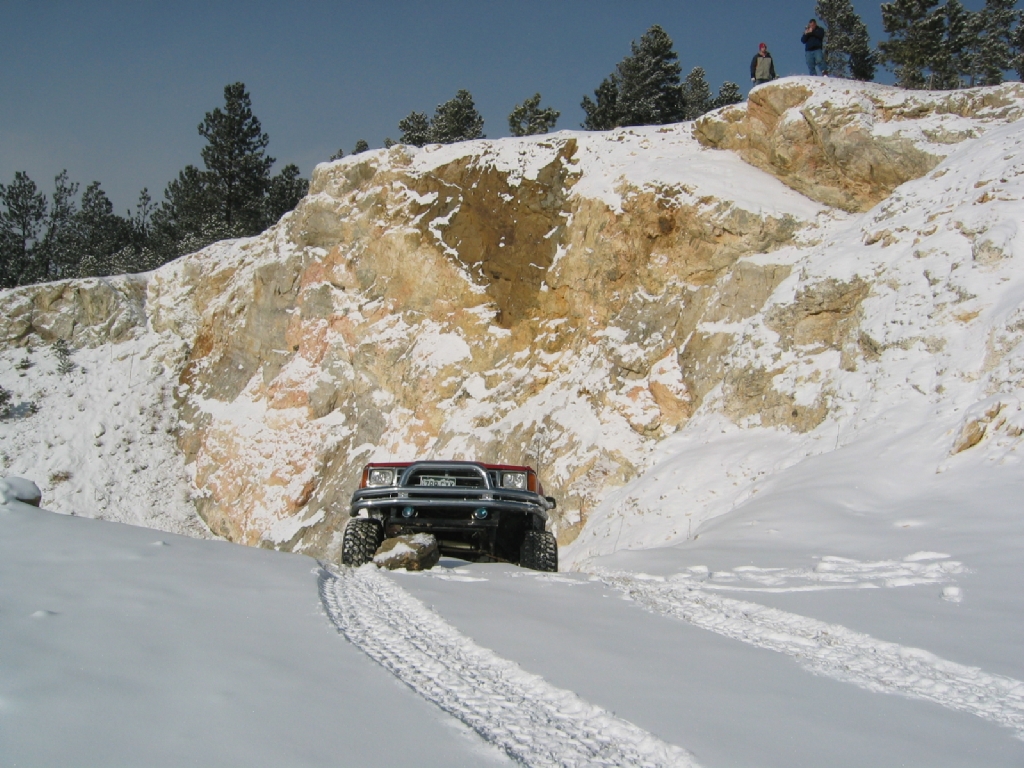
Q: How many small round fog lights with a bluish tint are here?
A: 2